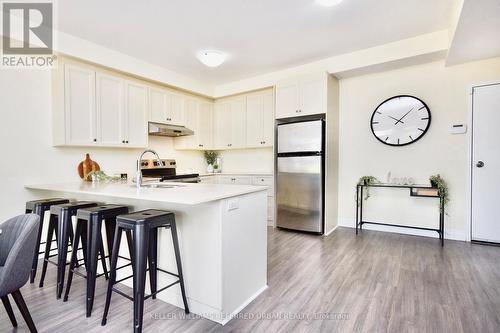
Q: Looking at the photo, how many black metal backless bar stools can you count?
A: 4